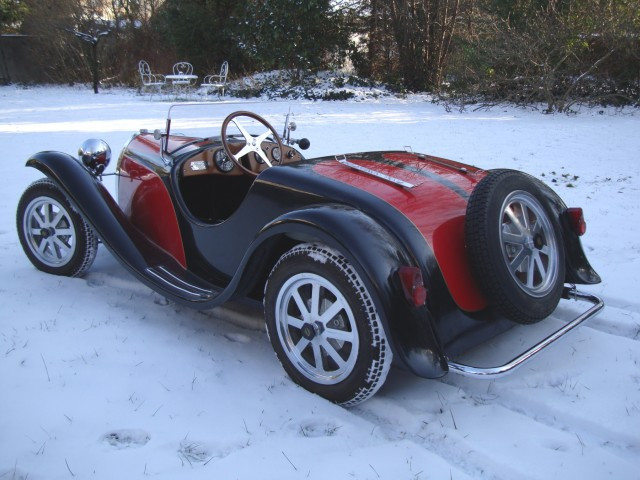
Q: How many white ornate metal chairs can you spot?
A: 3